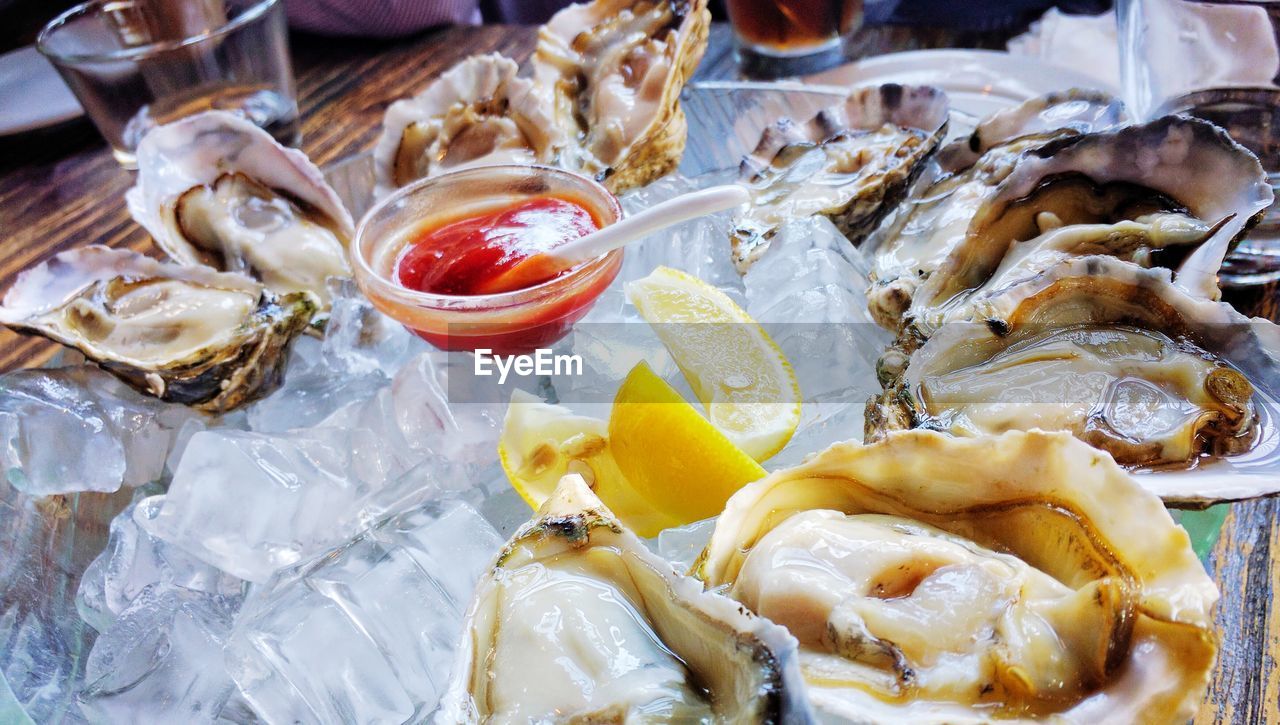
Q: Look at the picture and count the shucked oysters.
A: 10